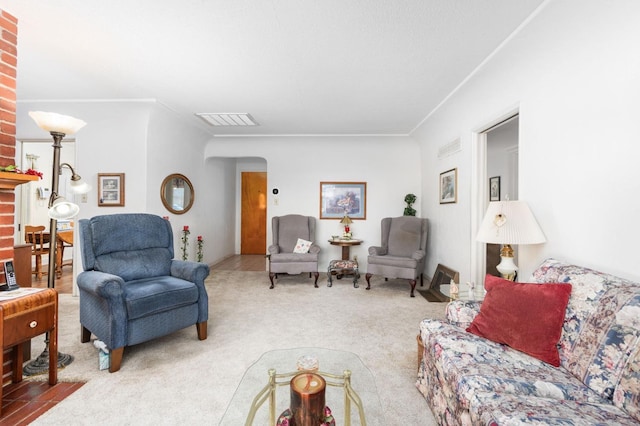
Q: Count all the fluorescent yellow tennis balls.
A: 0